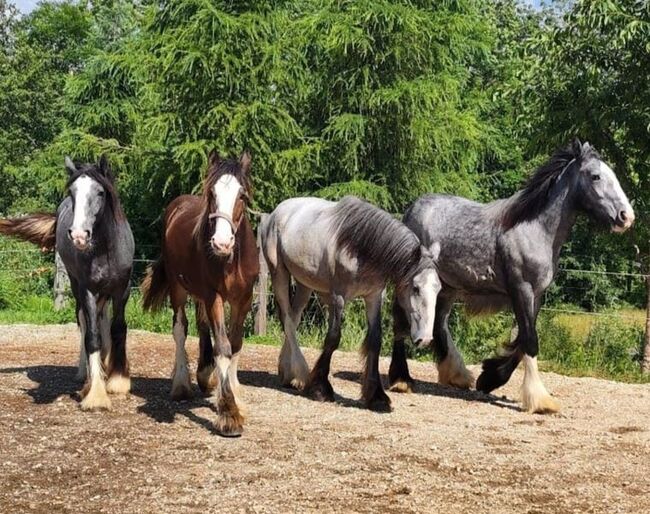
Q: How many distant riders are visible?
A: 0